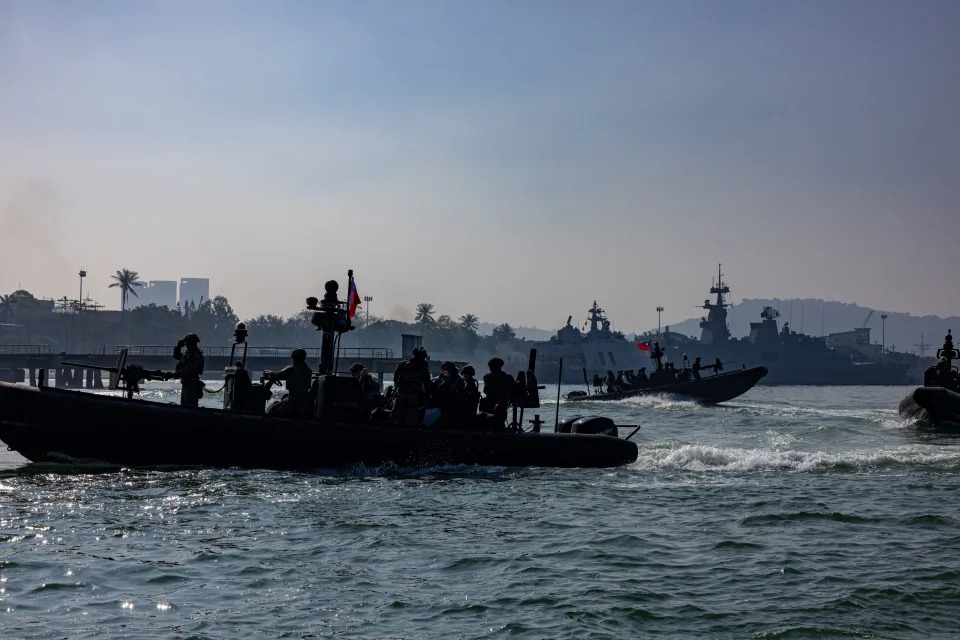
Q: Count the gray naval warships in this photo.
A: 2